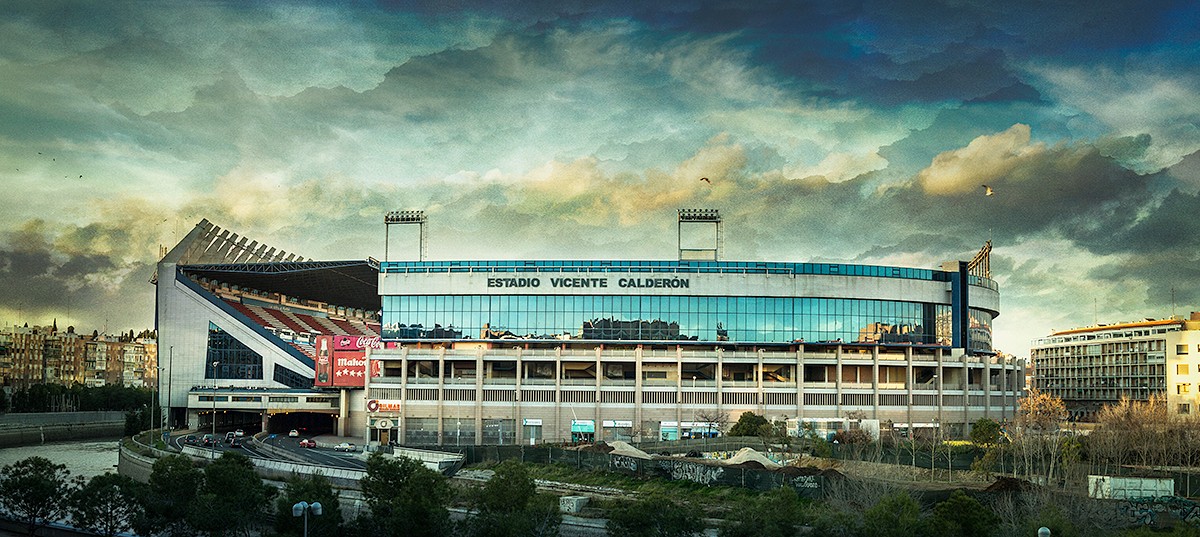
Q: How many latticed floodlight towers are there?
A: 2